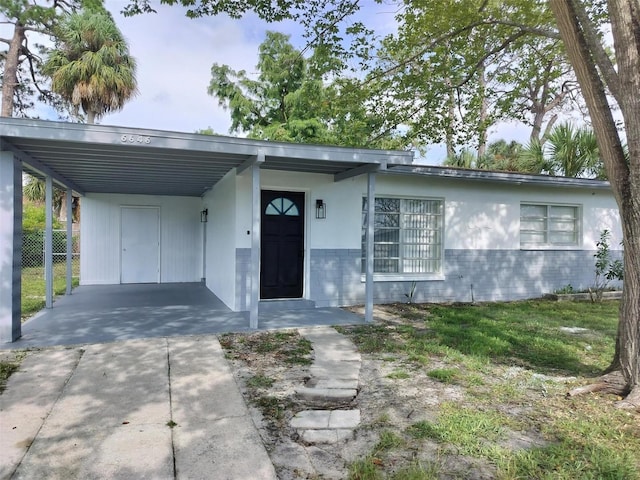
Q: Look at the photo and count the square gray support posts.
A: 5